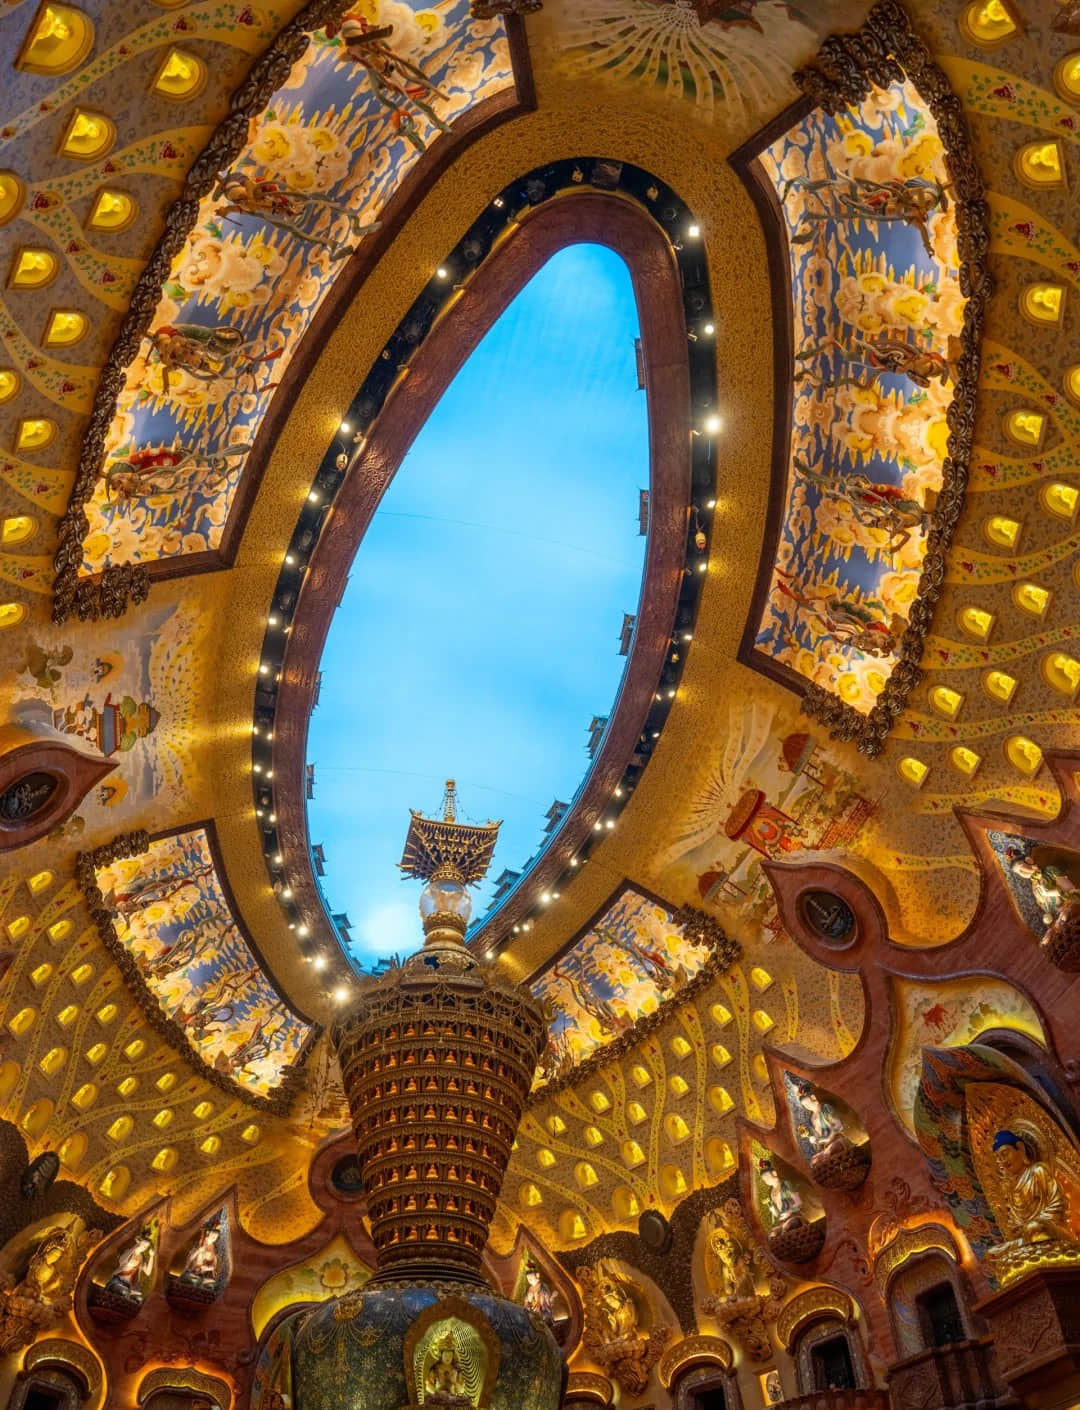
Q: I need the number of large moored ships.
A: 0